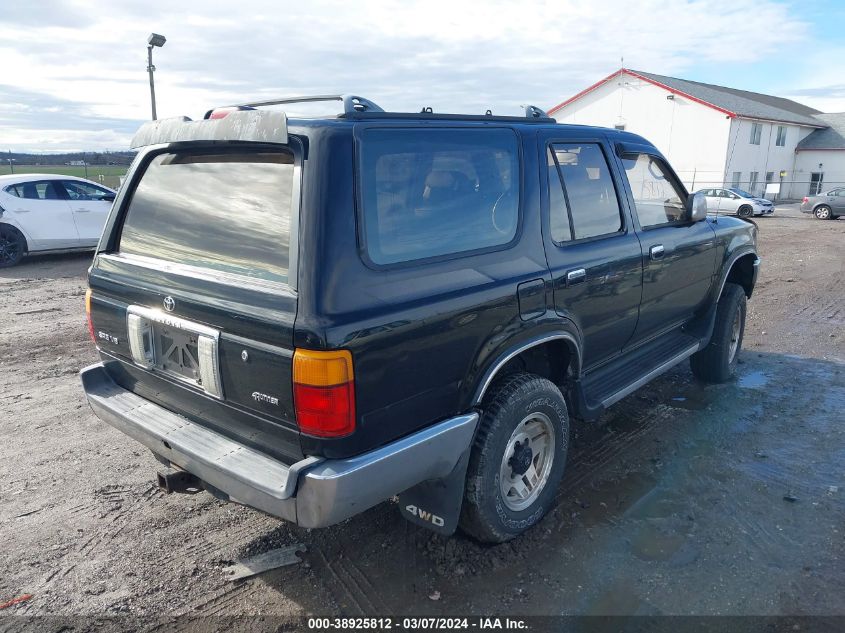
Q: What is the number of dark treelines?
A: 1